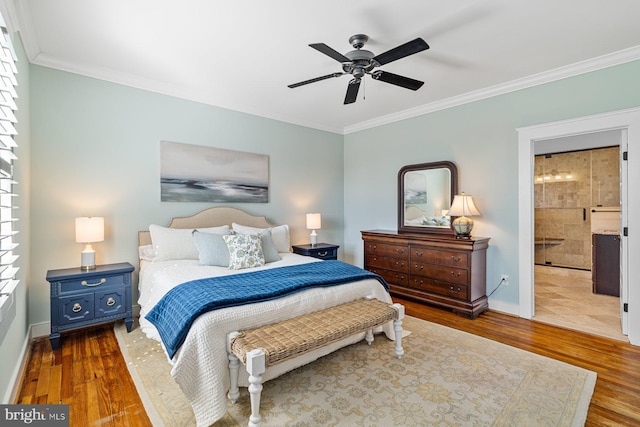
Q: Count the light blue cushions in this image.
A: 2